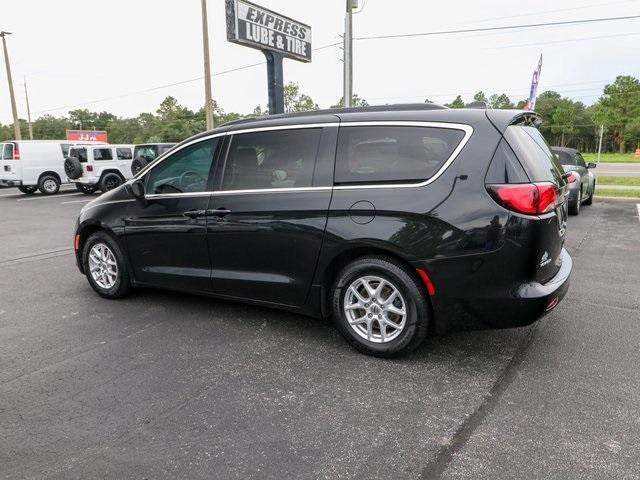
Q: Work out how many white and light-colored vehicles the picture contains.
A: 2